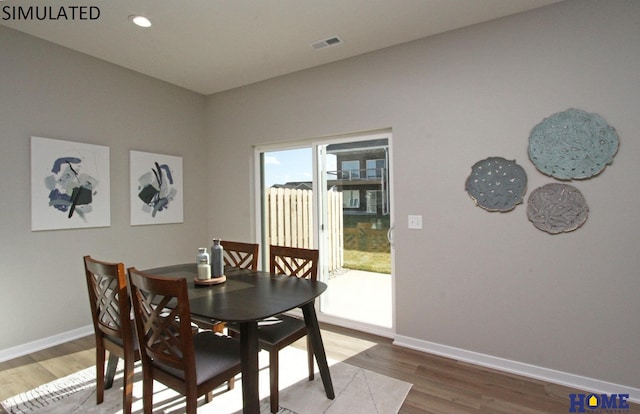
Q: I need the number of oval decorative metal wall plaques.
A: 3